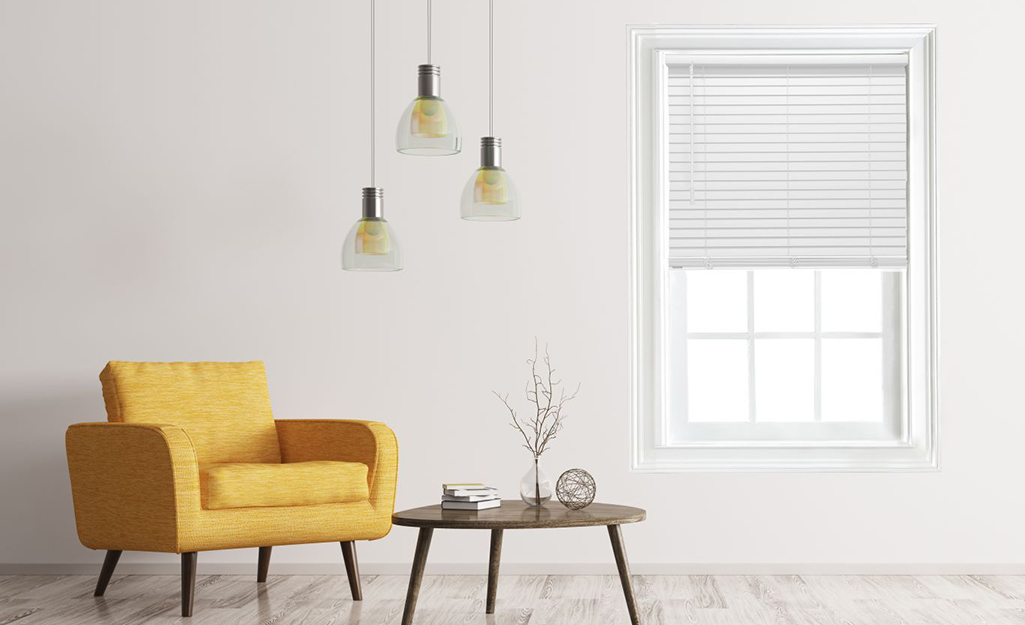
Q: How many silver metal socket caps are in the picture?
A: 3